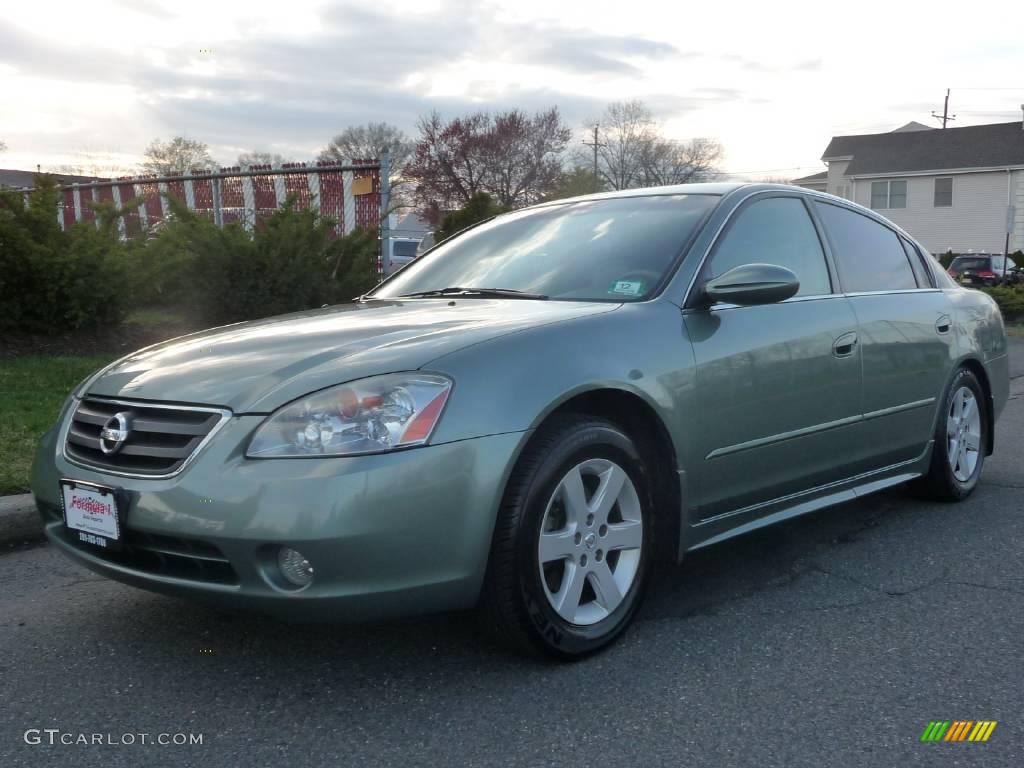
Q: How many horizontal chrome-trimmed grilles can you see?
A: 1